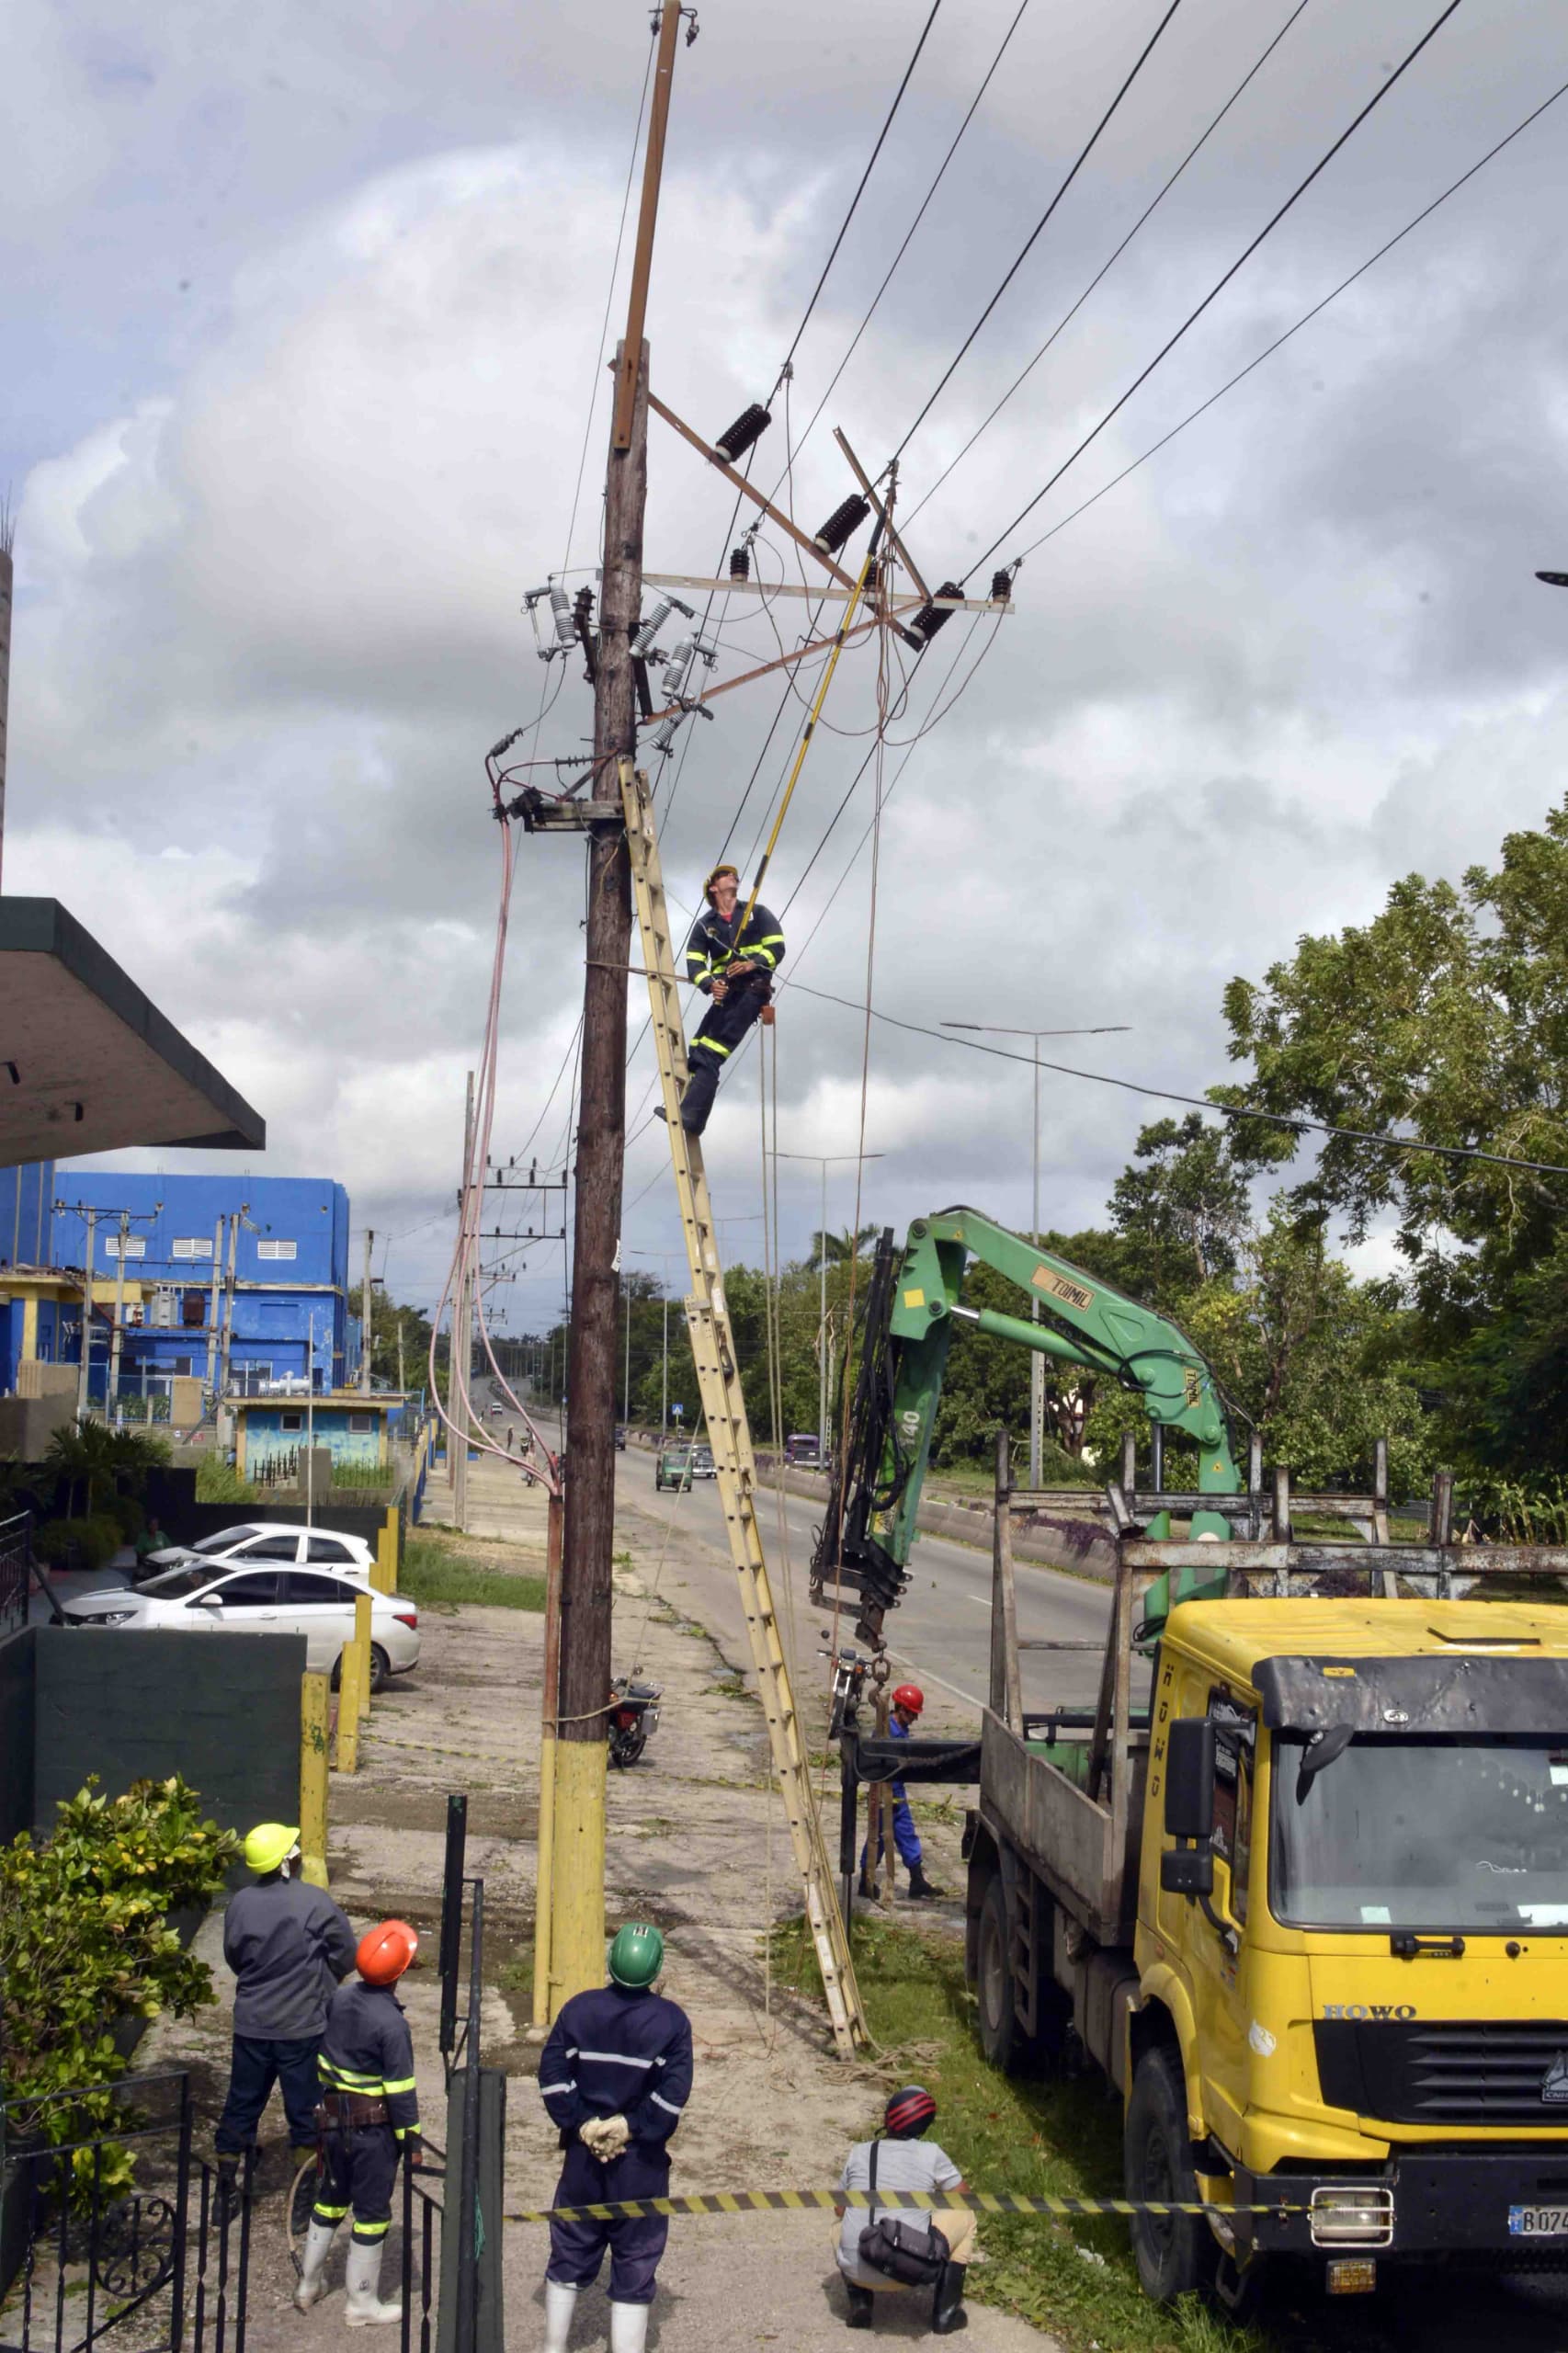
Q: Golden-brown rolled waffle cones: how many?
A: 0